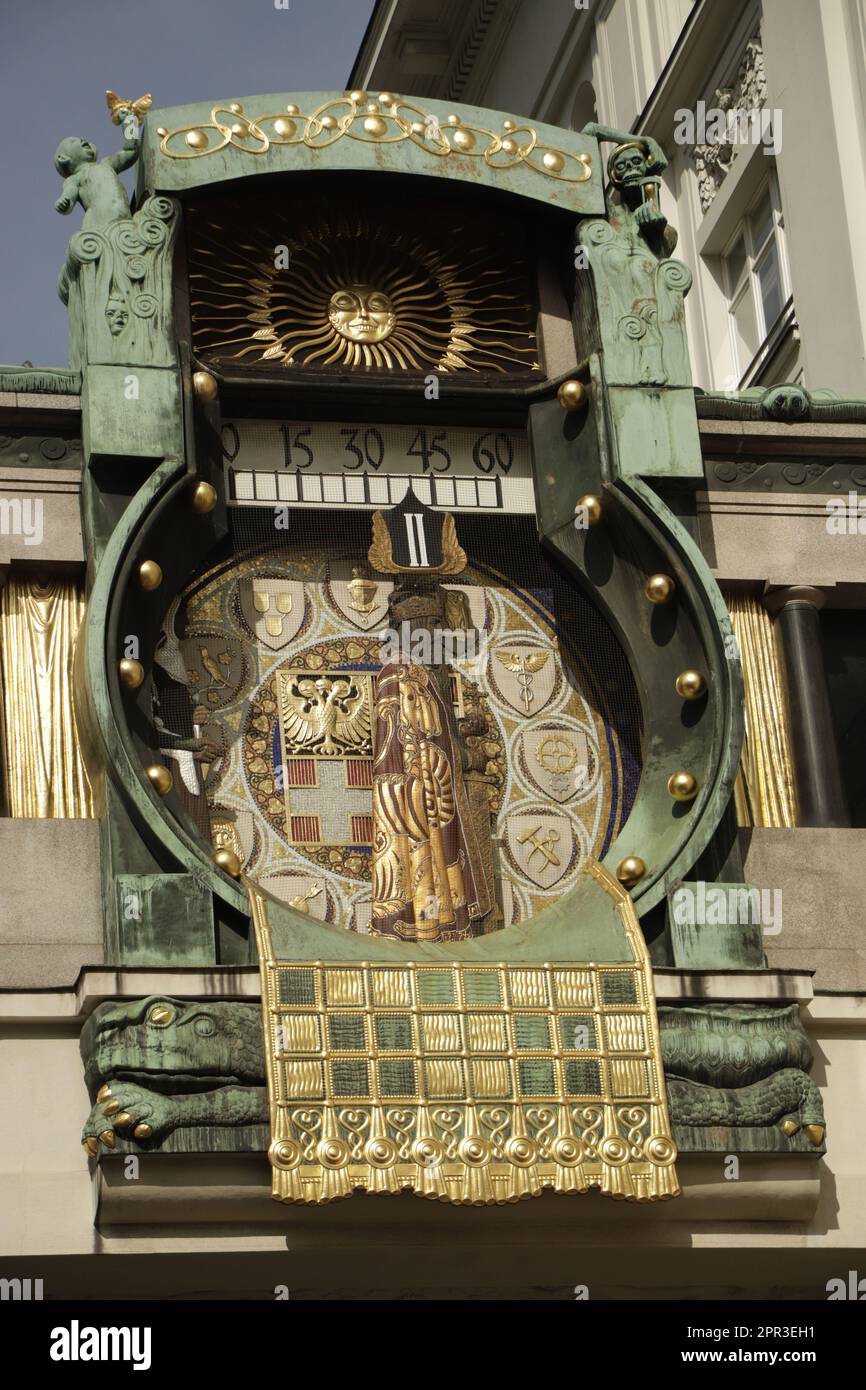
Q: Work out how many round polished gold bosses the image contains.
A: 12